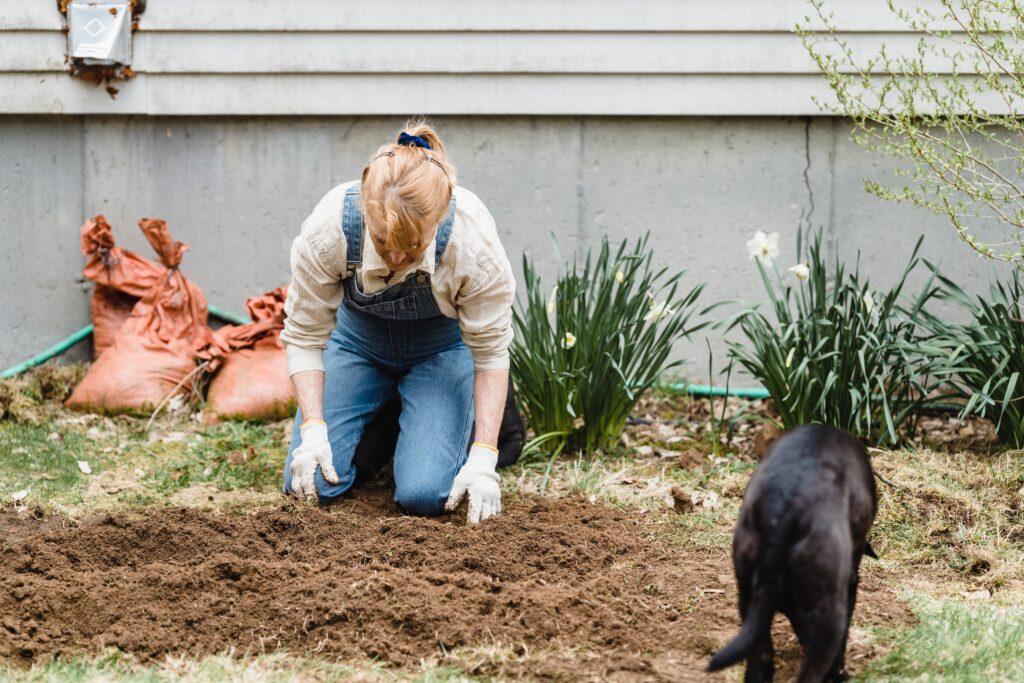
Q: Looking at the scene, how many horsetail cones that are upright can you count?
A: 0